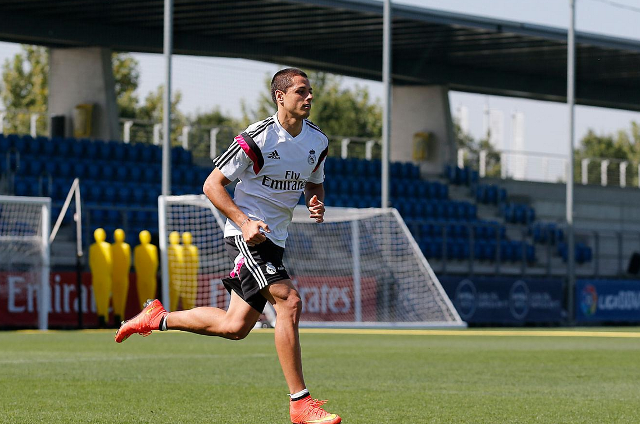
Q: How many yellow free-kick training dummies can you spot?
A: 5